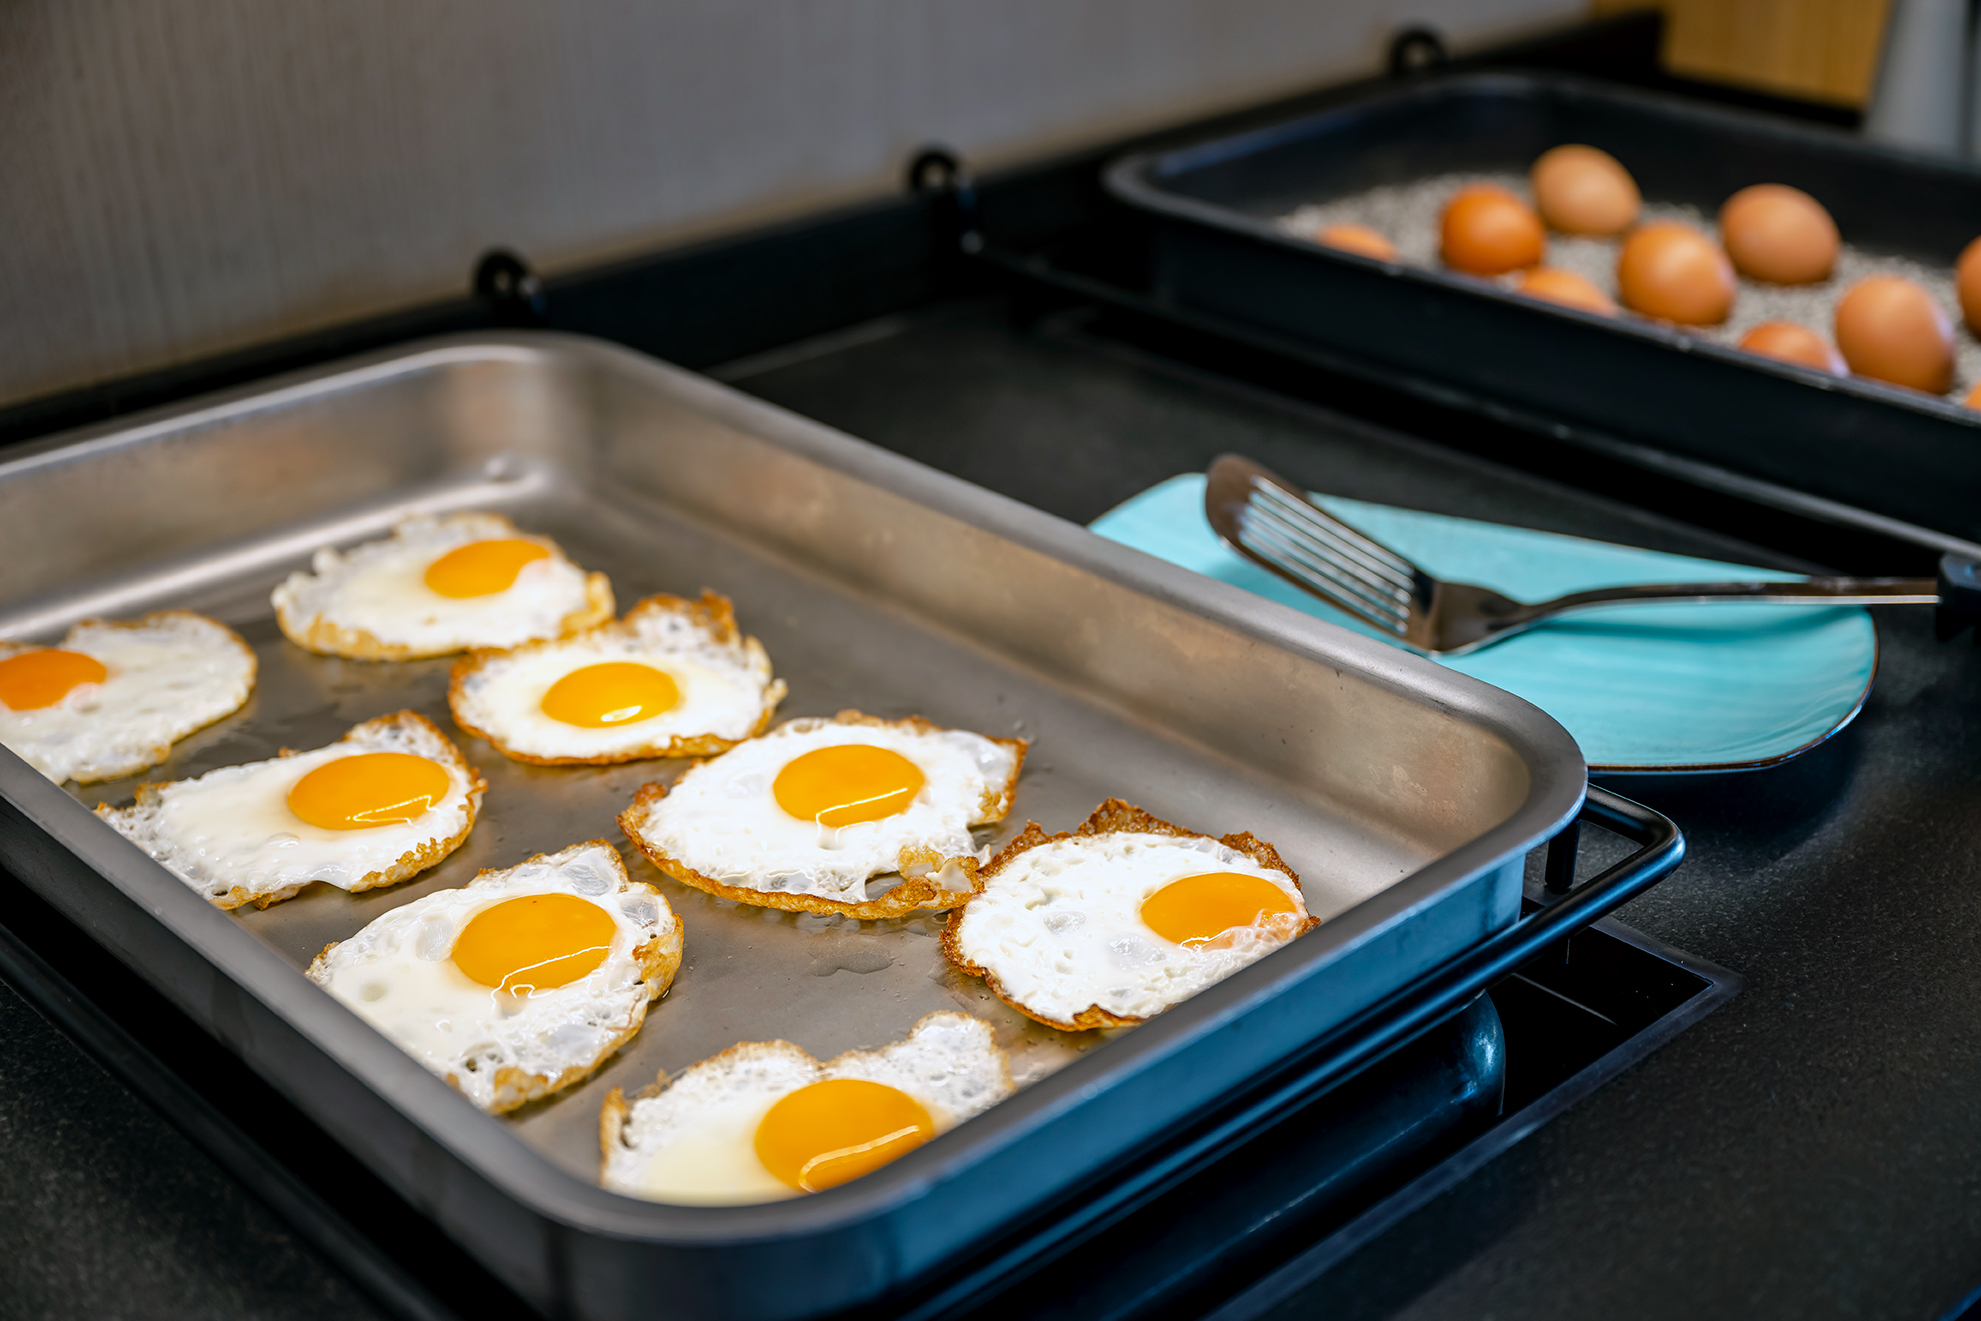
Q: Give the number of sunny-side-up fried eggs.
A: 8